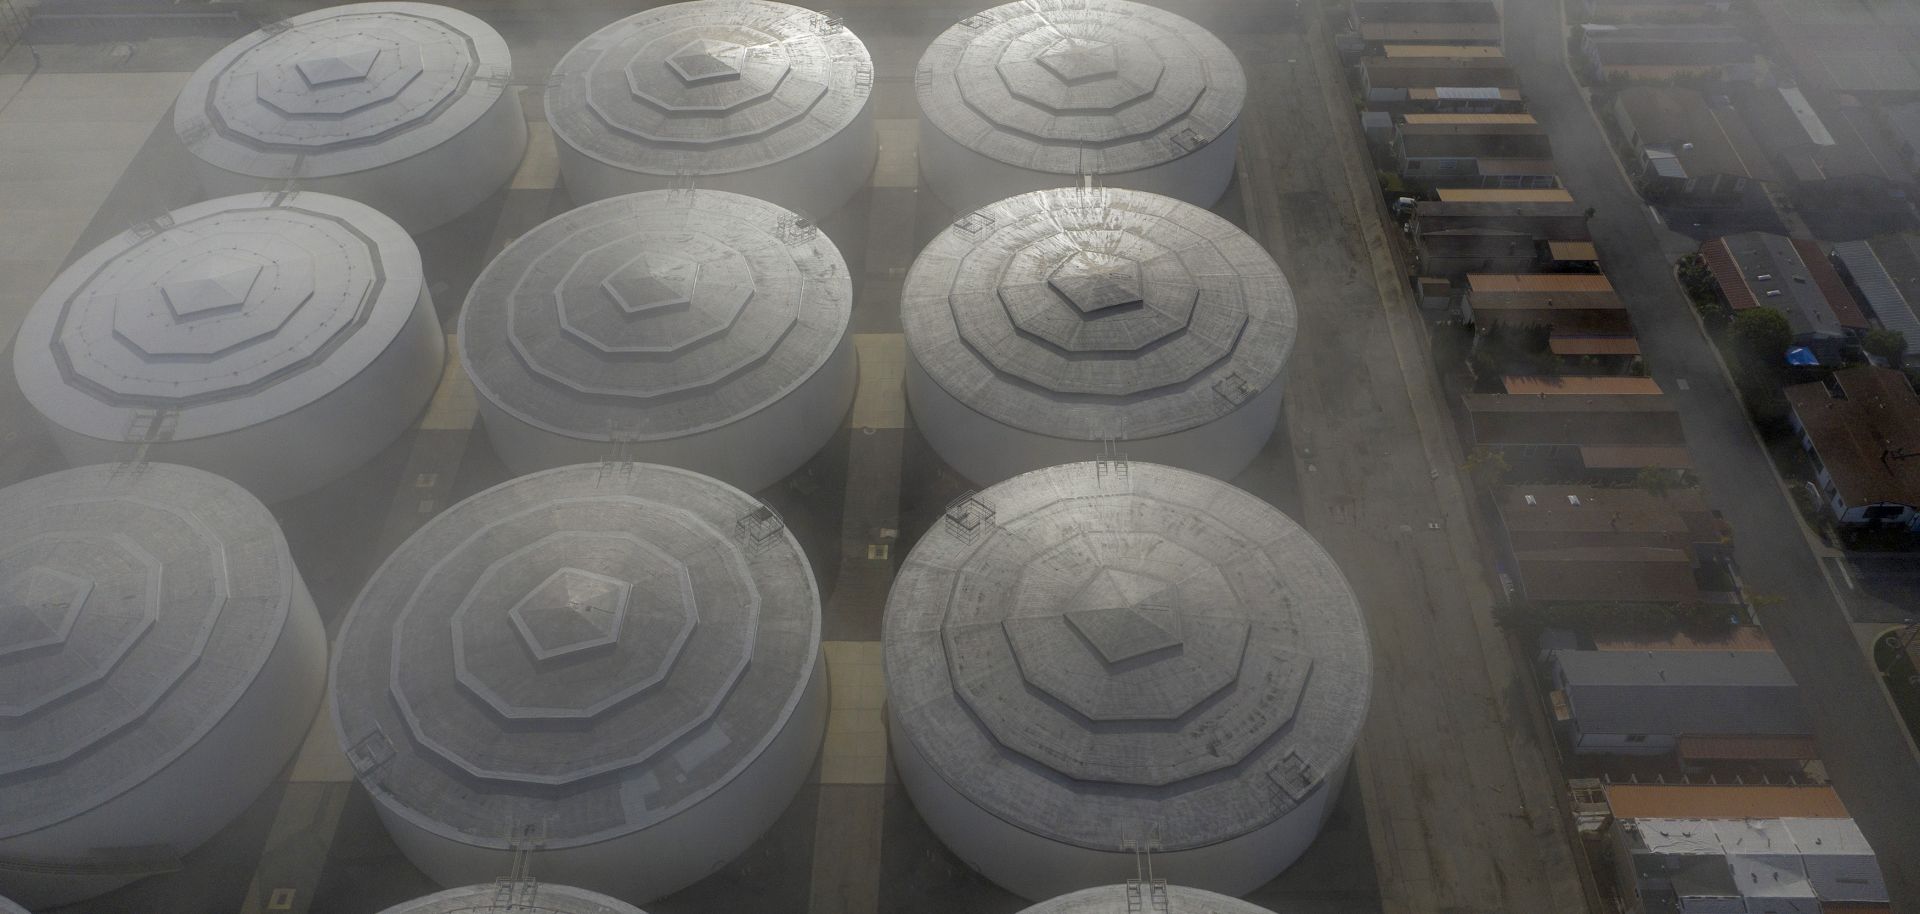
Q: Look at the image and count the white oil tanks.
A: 11